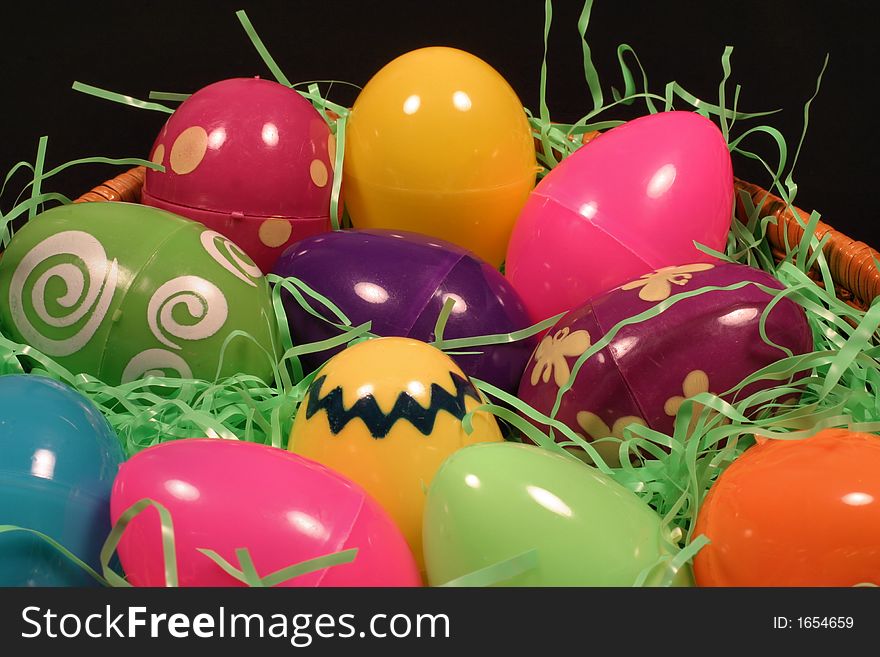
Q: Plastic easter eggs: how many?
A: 11